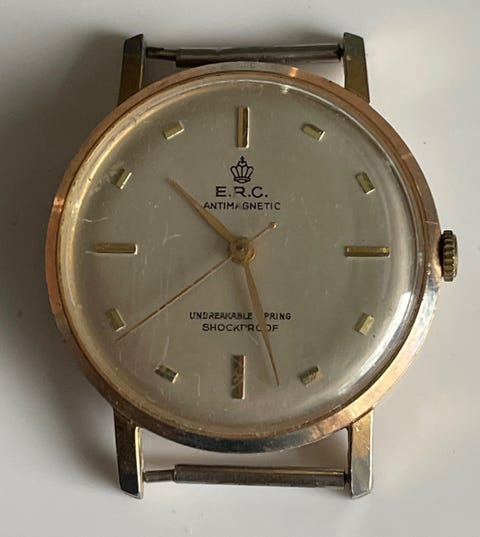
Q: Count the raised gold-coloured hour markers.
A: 12